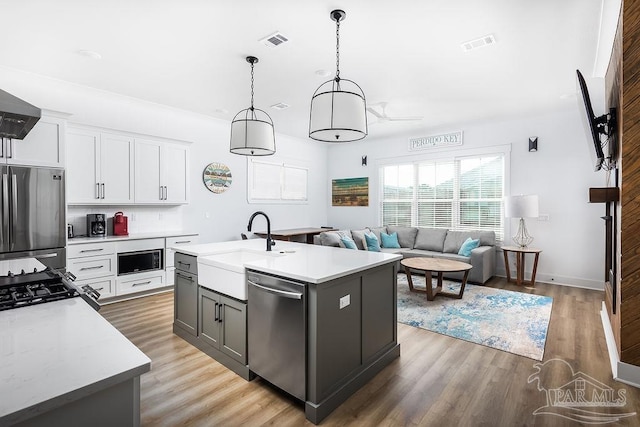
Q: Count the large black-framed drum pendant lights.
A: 2